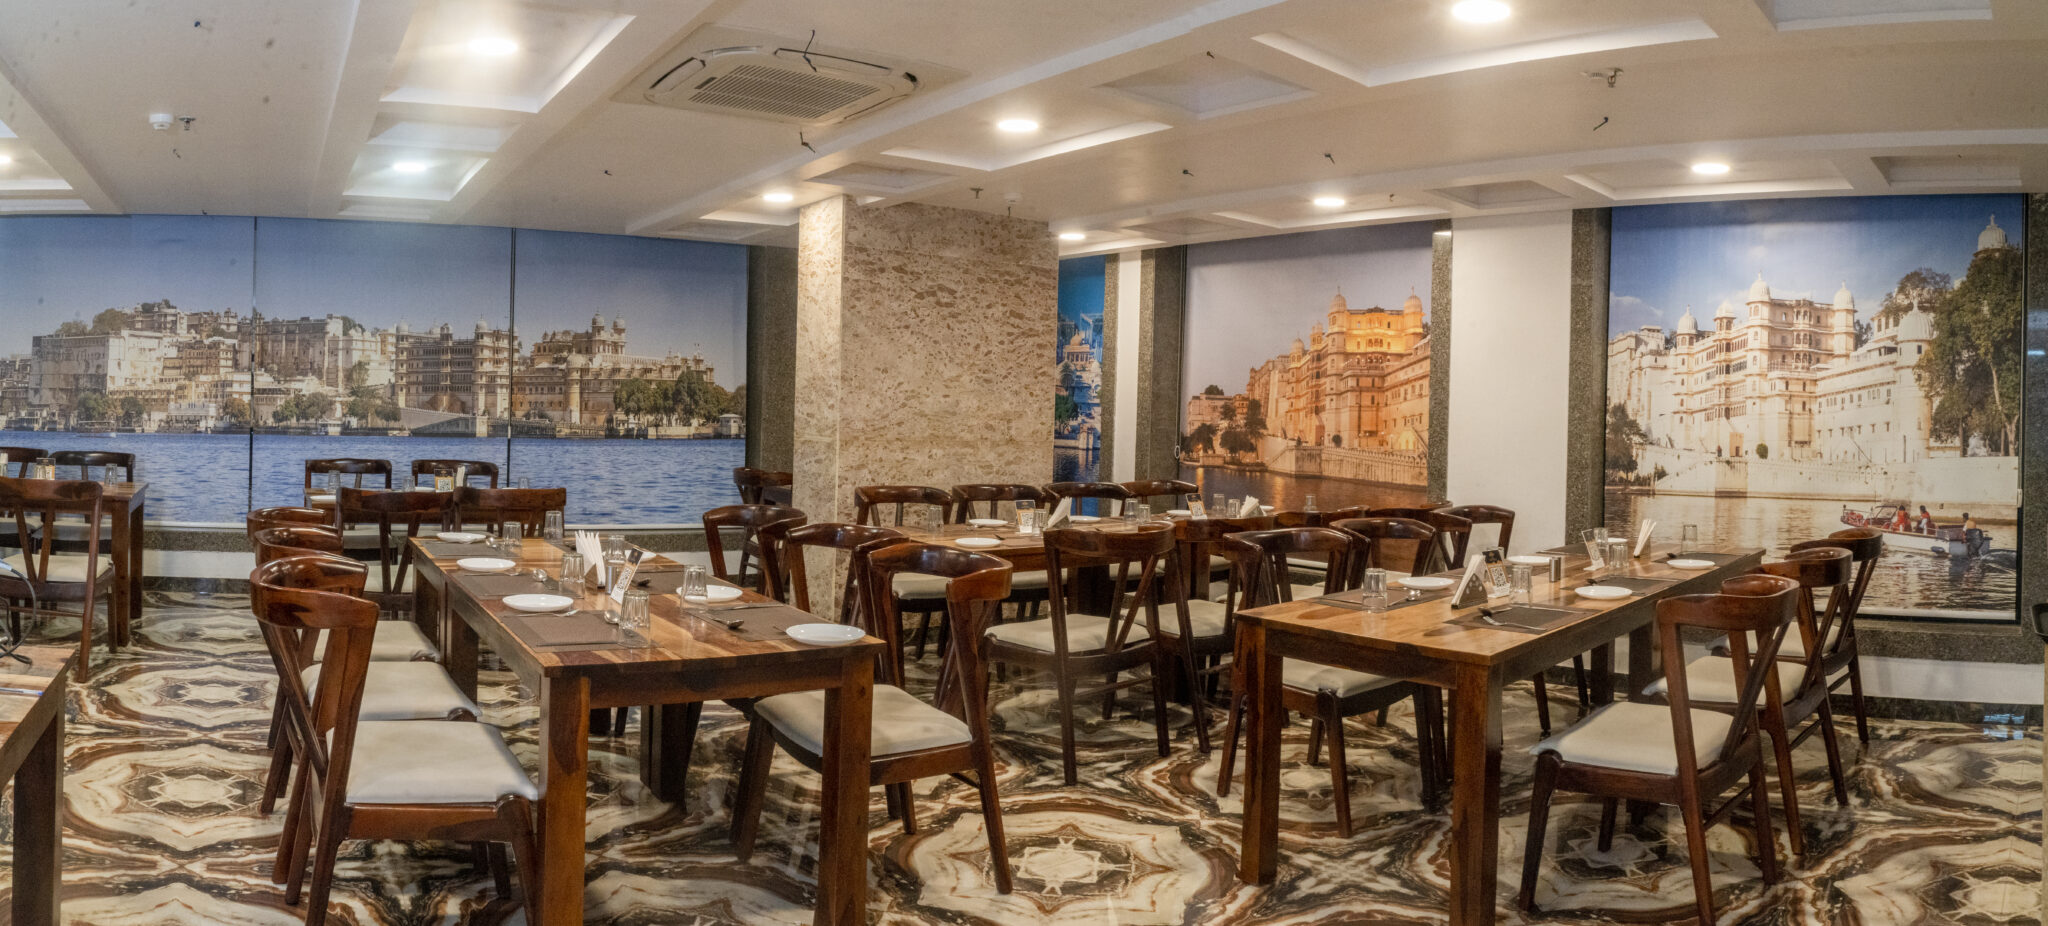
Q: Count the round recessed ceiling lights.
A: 9